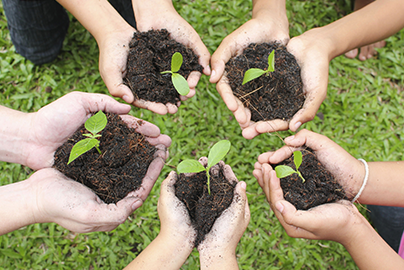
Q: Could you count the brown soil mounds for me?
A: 5